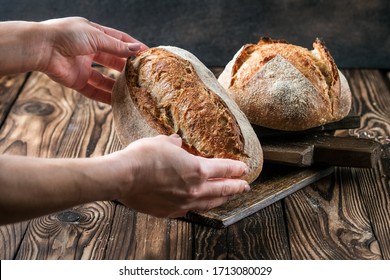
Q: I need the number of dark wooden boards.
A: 2